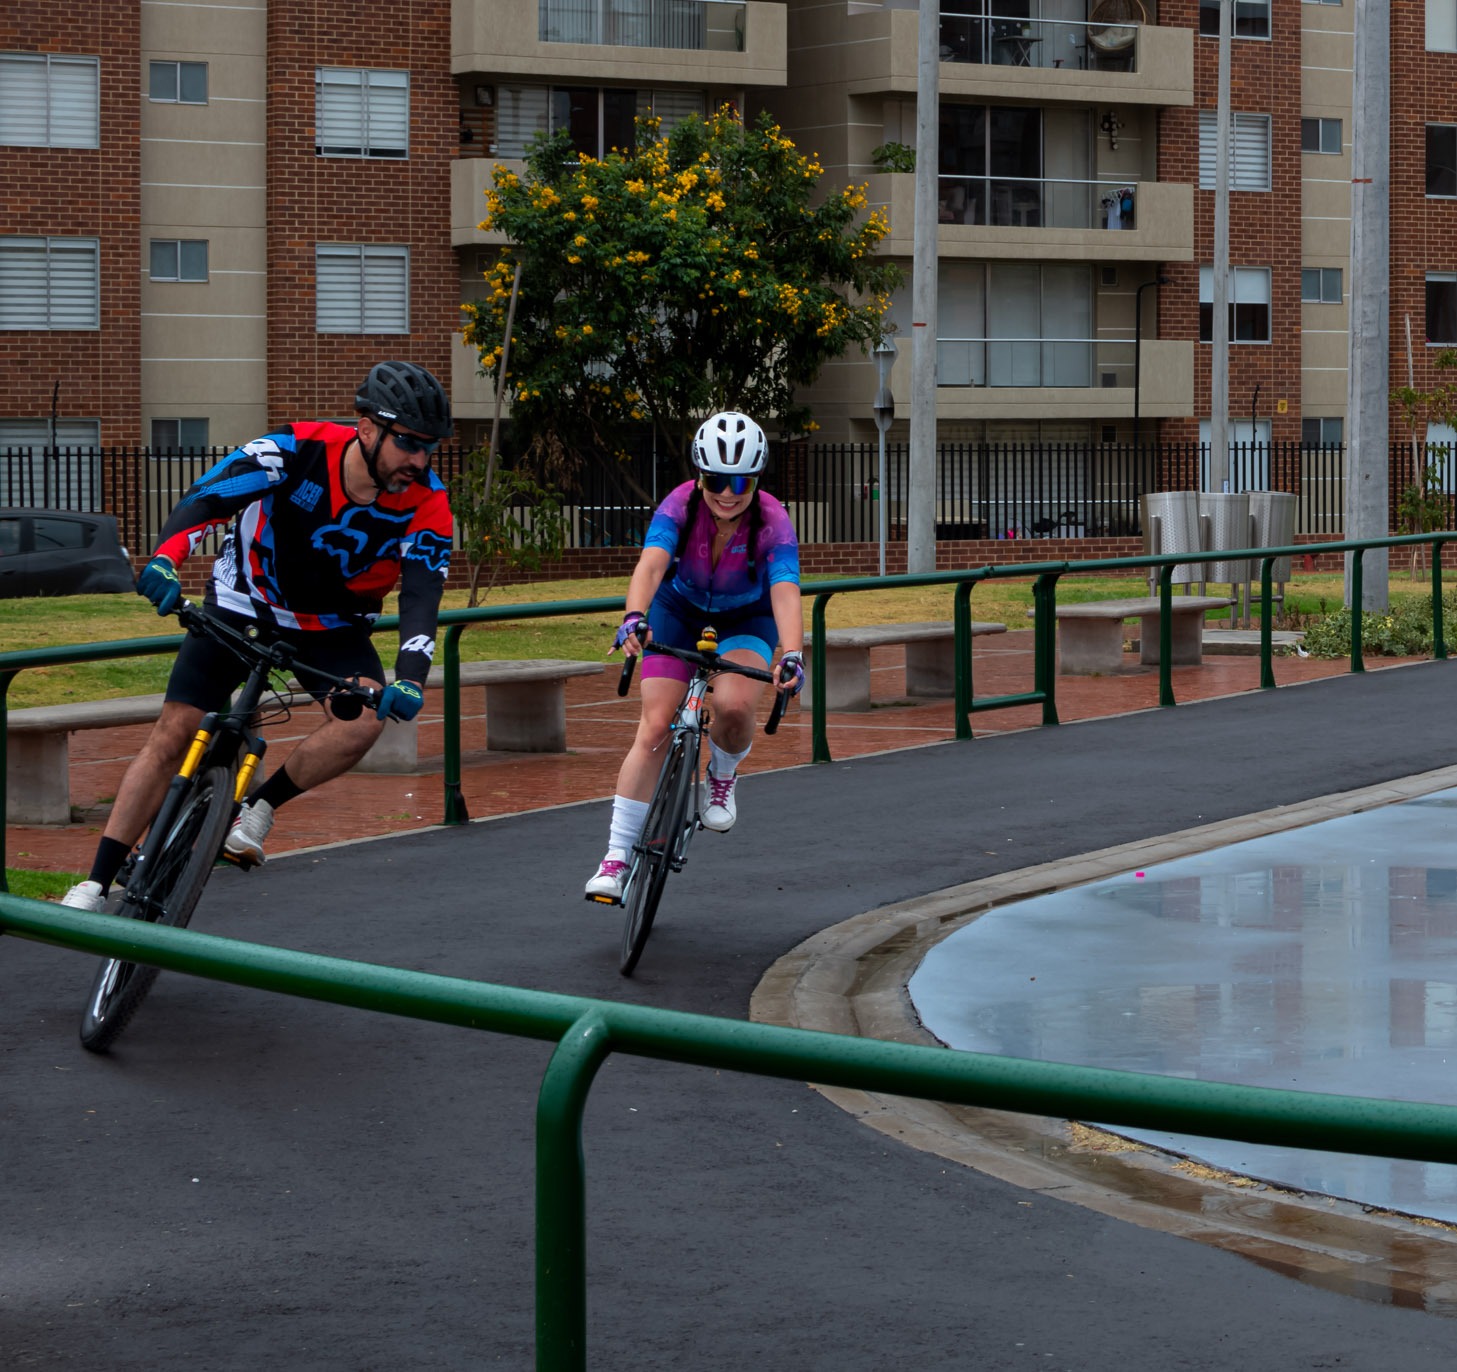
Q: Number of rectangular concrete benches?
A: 4